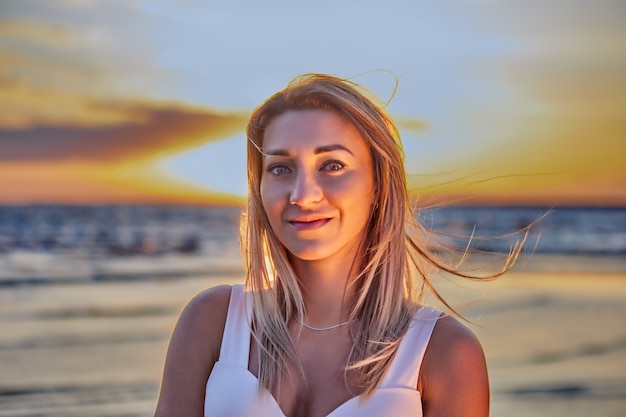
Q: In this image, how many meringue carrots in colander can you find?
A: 0